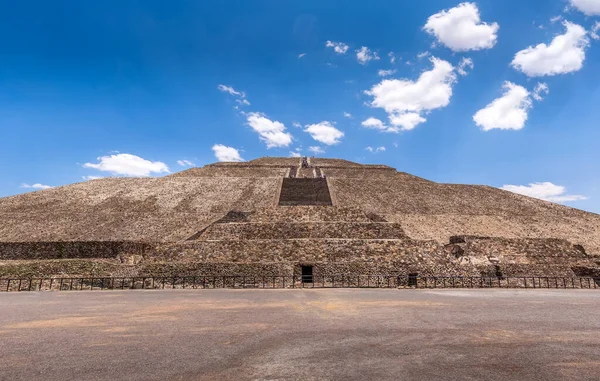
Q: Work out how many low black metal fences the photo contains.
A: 1